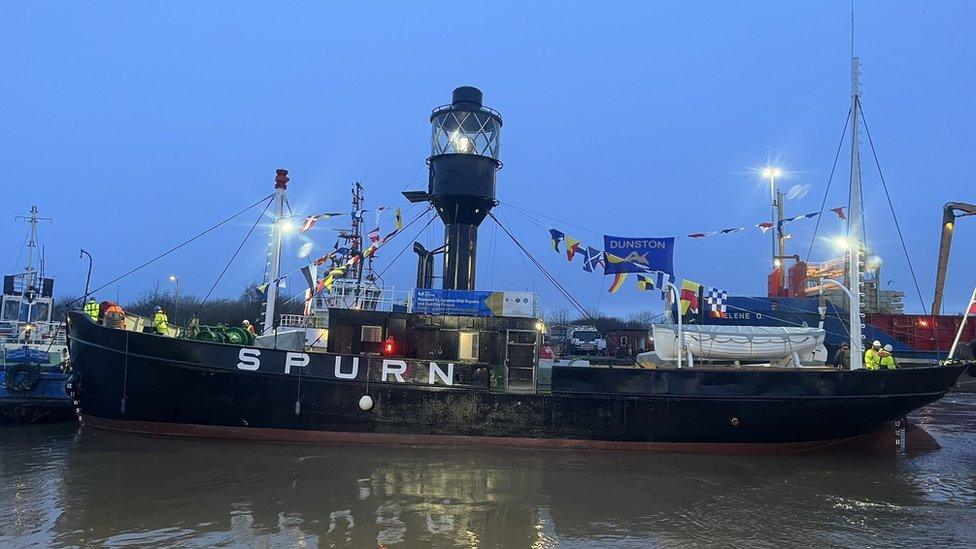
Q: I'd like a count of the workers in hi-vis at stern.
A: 2